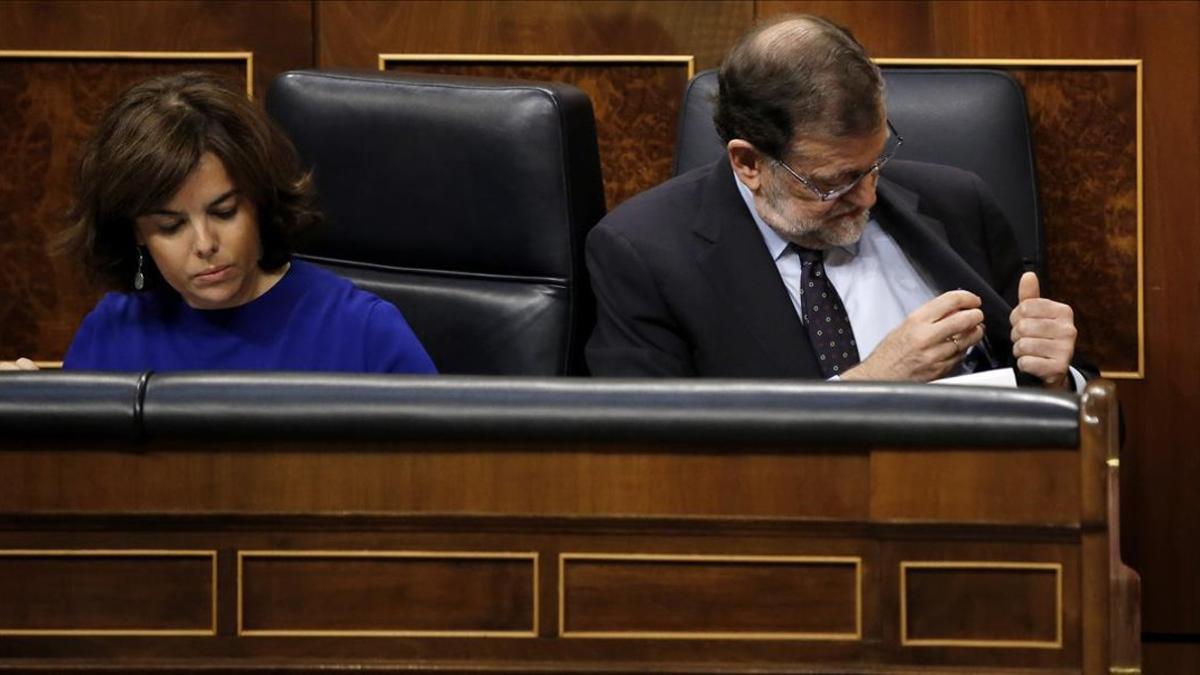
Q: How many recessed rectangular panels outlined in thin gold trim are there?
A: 7